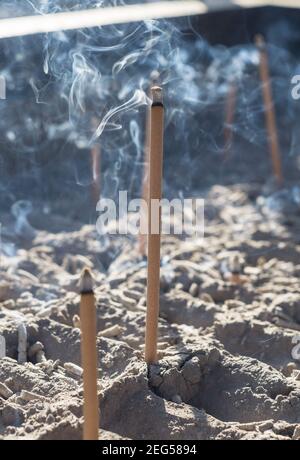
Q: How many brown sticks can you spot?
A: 6